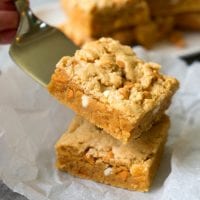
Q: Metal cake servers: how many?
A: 1